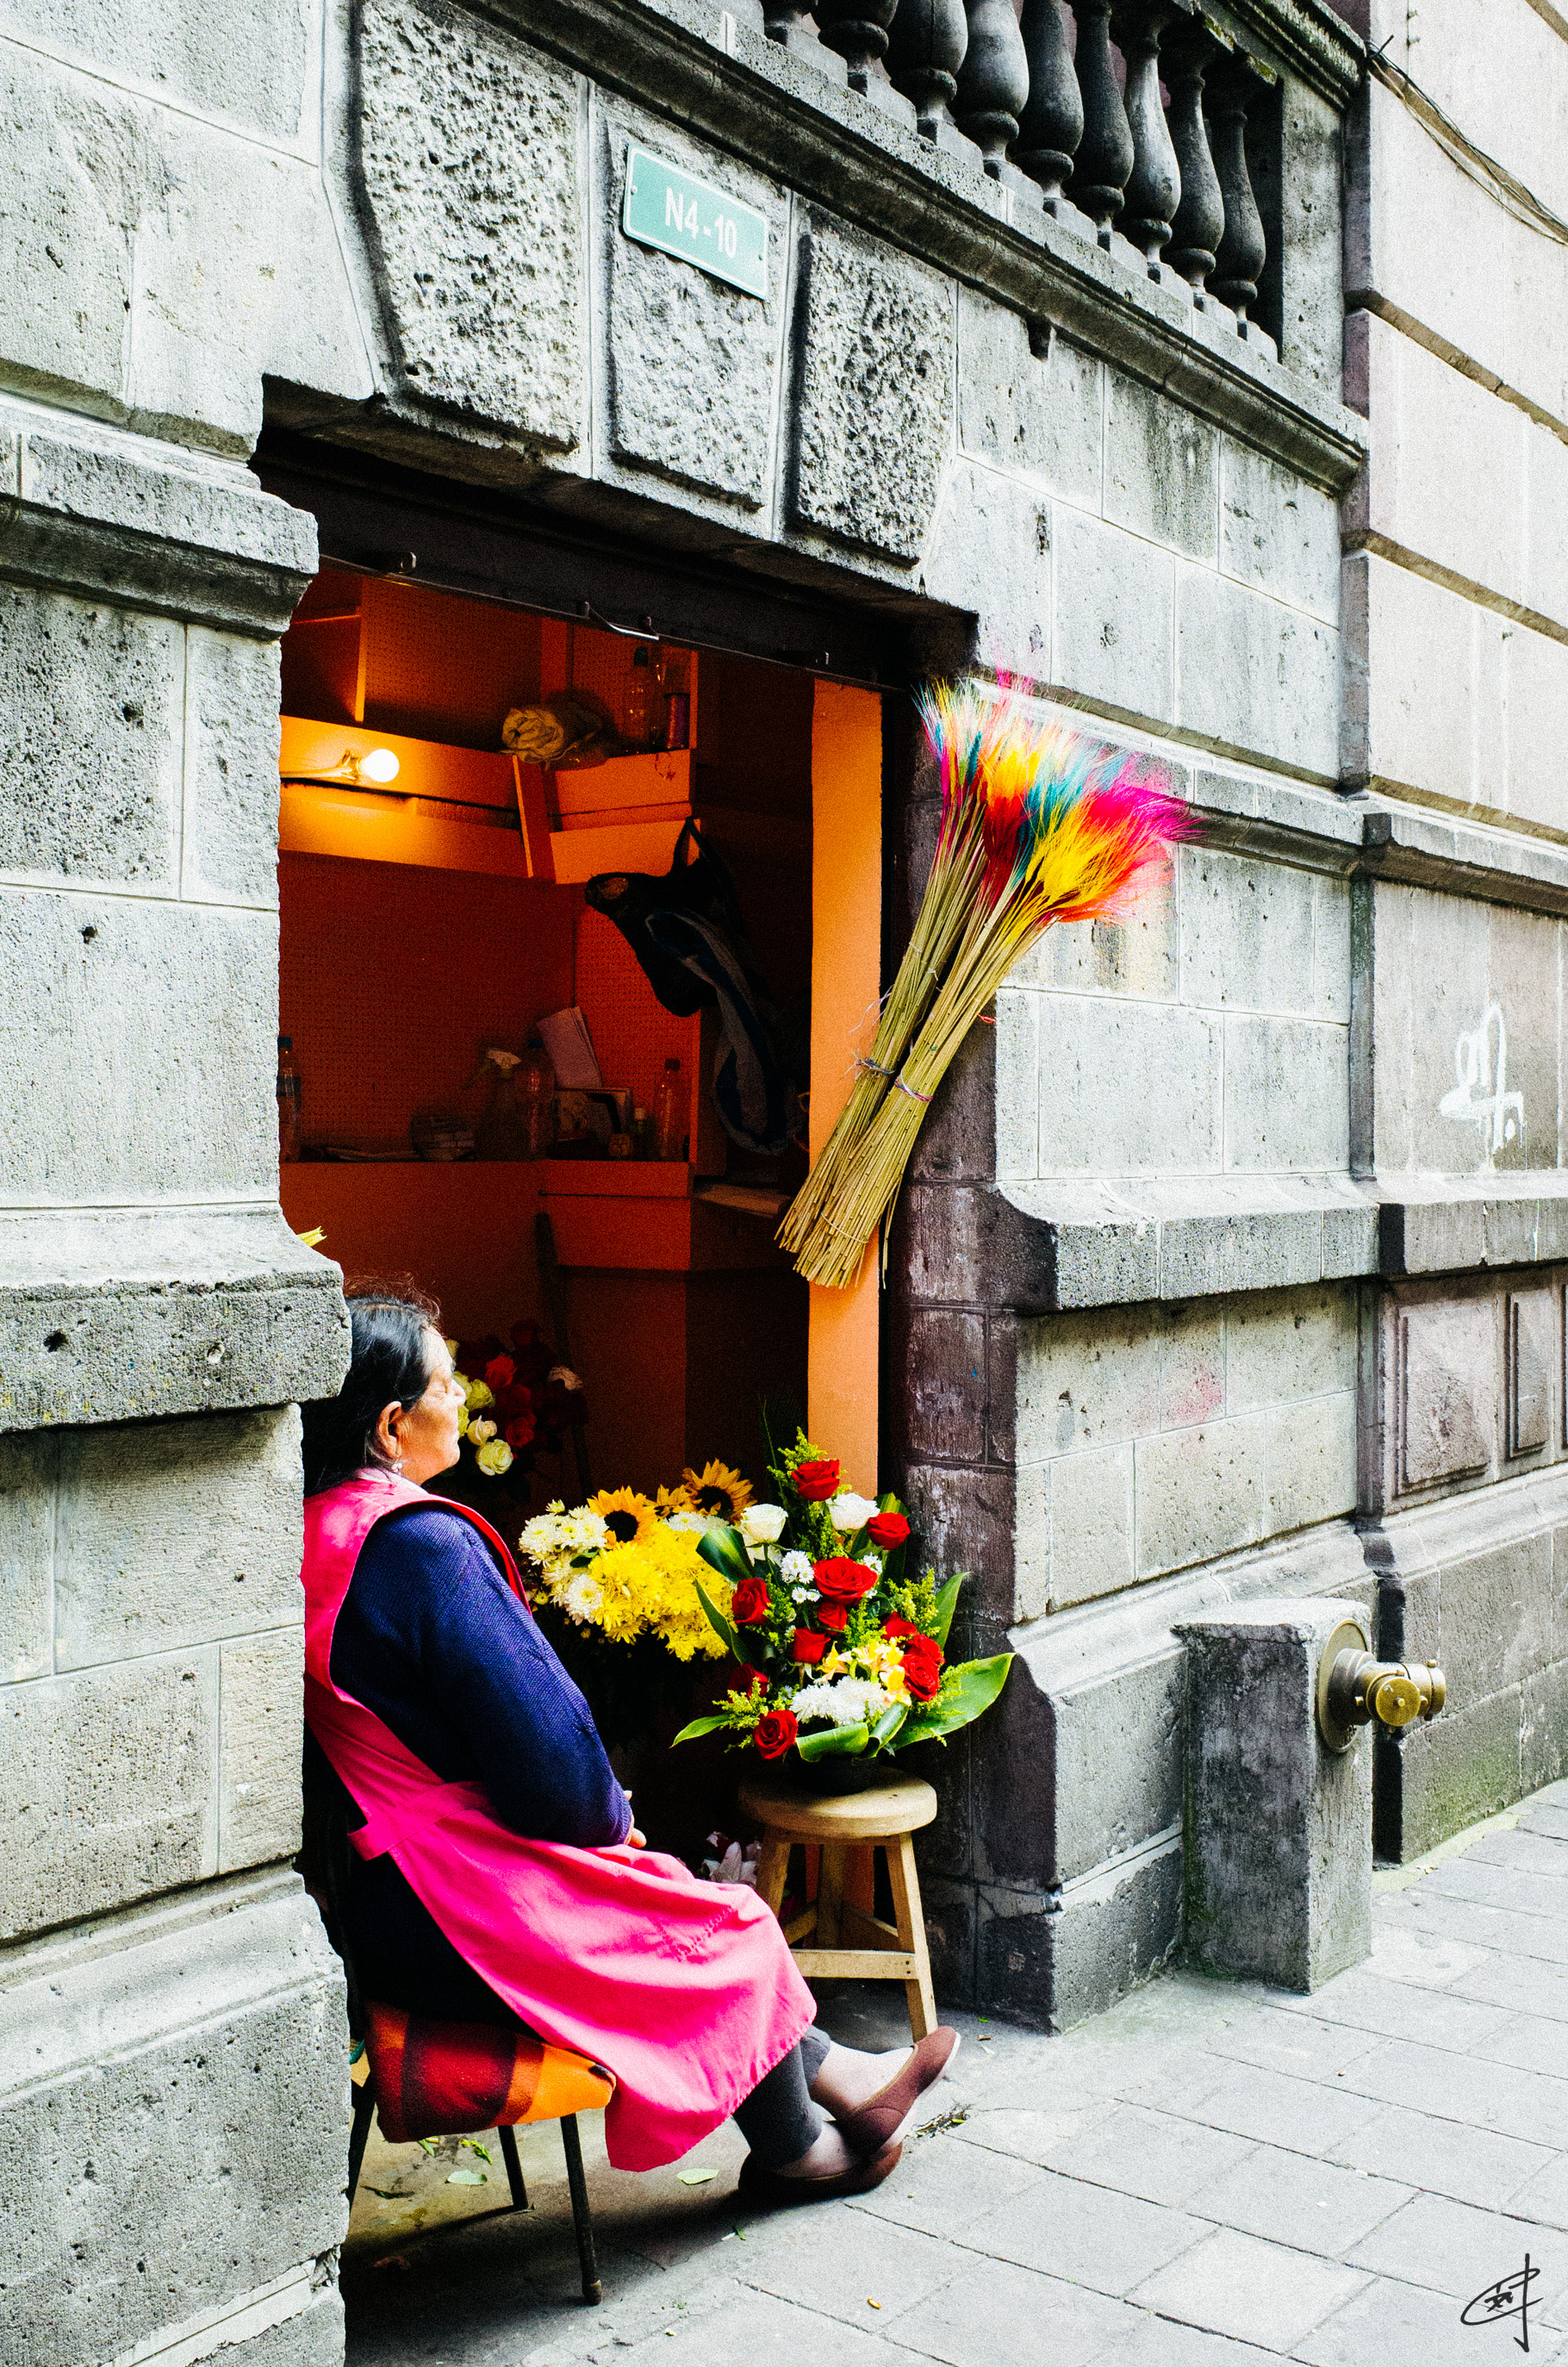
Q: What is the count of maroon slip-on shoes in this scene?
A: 2